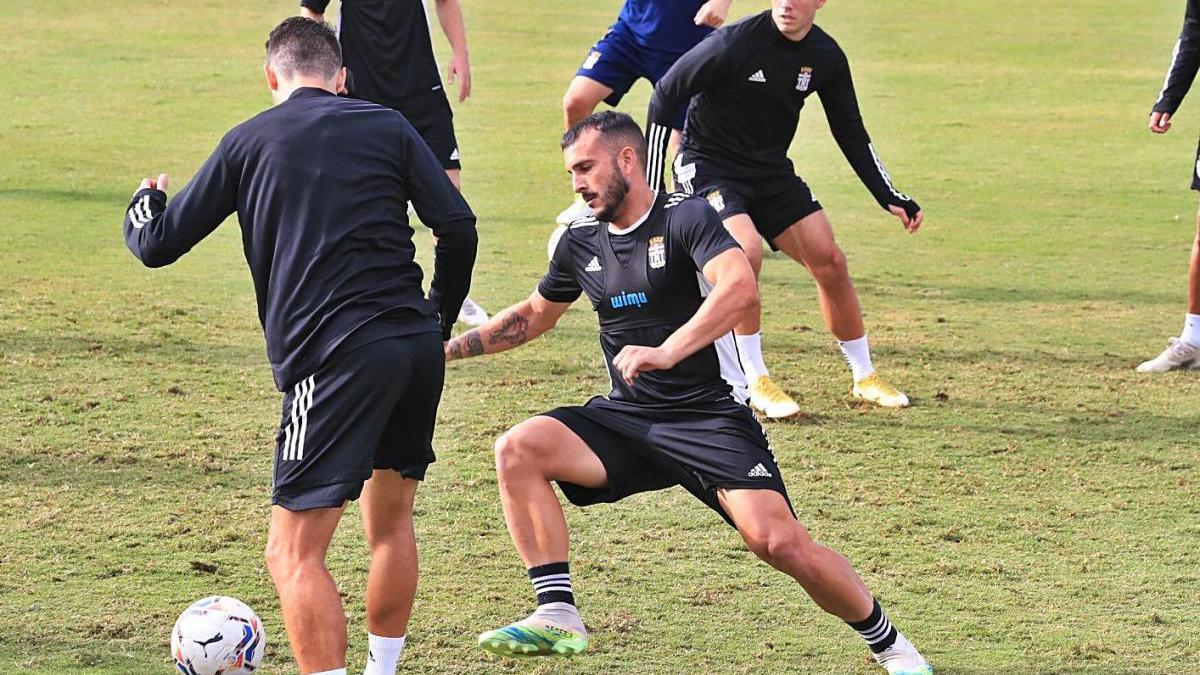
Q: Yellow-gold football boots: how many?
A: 2